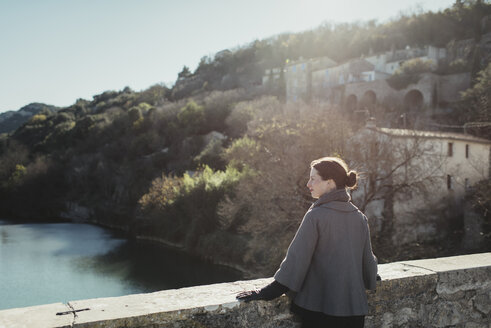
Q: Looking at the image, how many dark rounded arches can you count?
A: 3